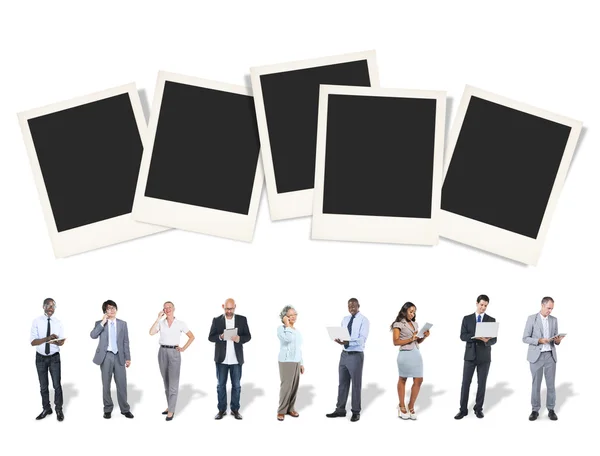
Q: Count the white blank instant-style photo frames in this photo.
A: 5